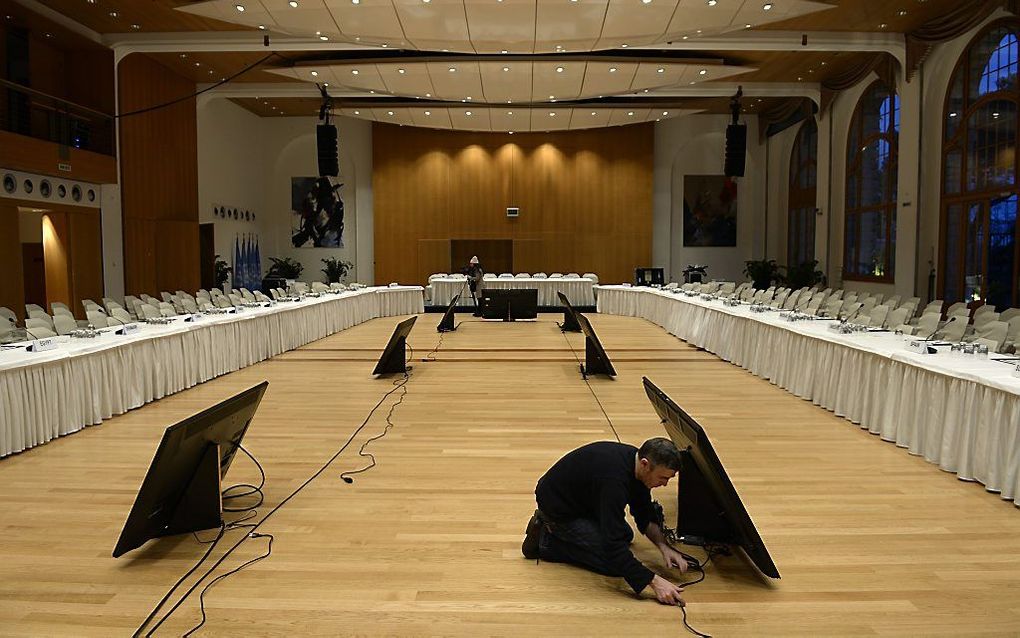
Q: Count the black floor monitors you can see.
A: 7